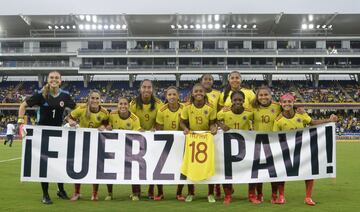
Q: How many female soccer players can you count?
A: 11